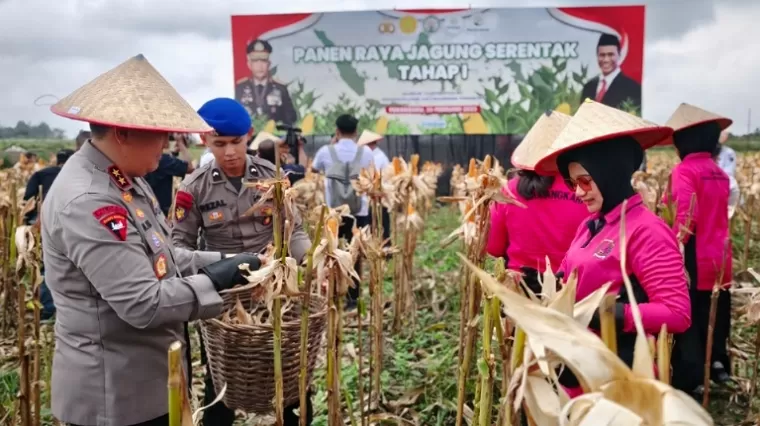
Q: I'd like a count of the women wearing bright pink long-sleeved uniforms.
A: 3